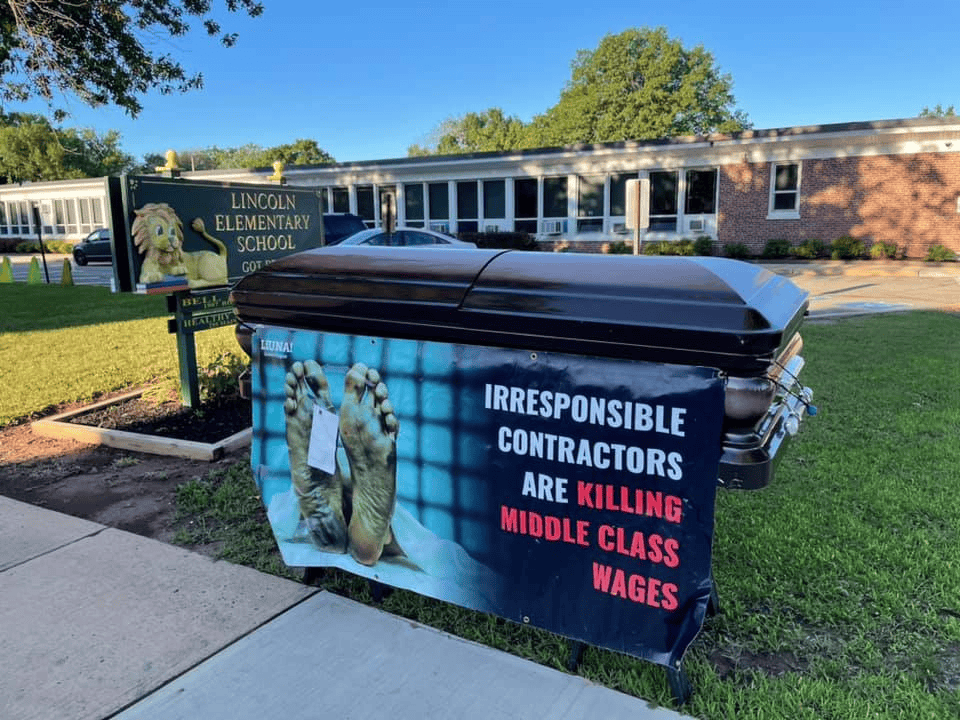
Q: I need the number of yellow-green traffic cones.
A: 3